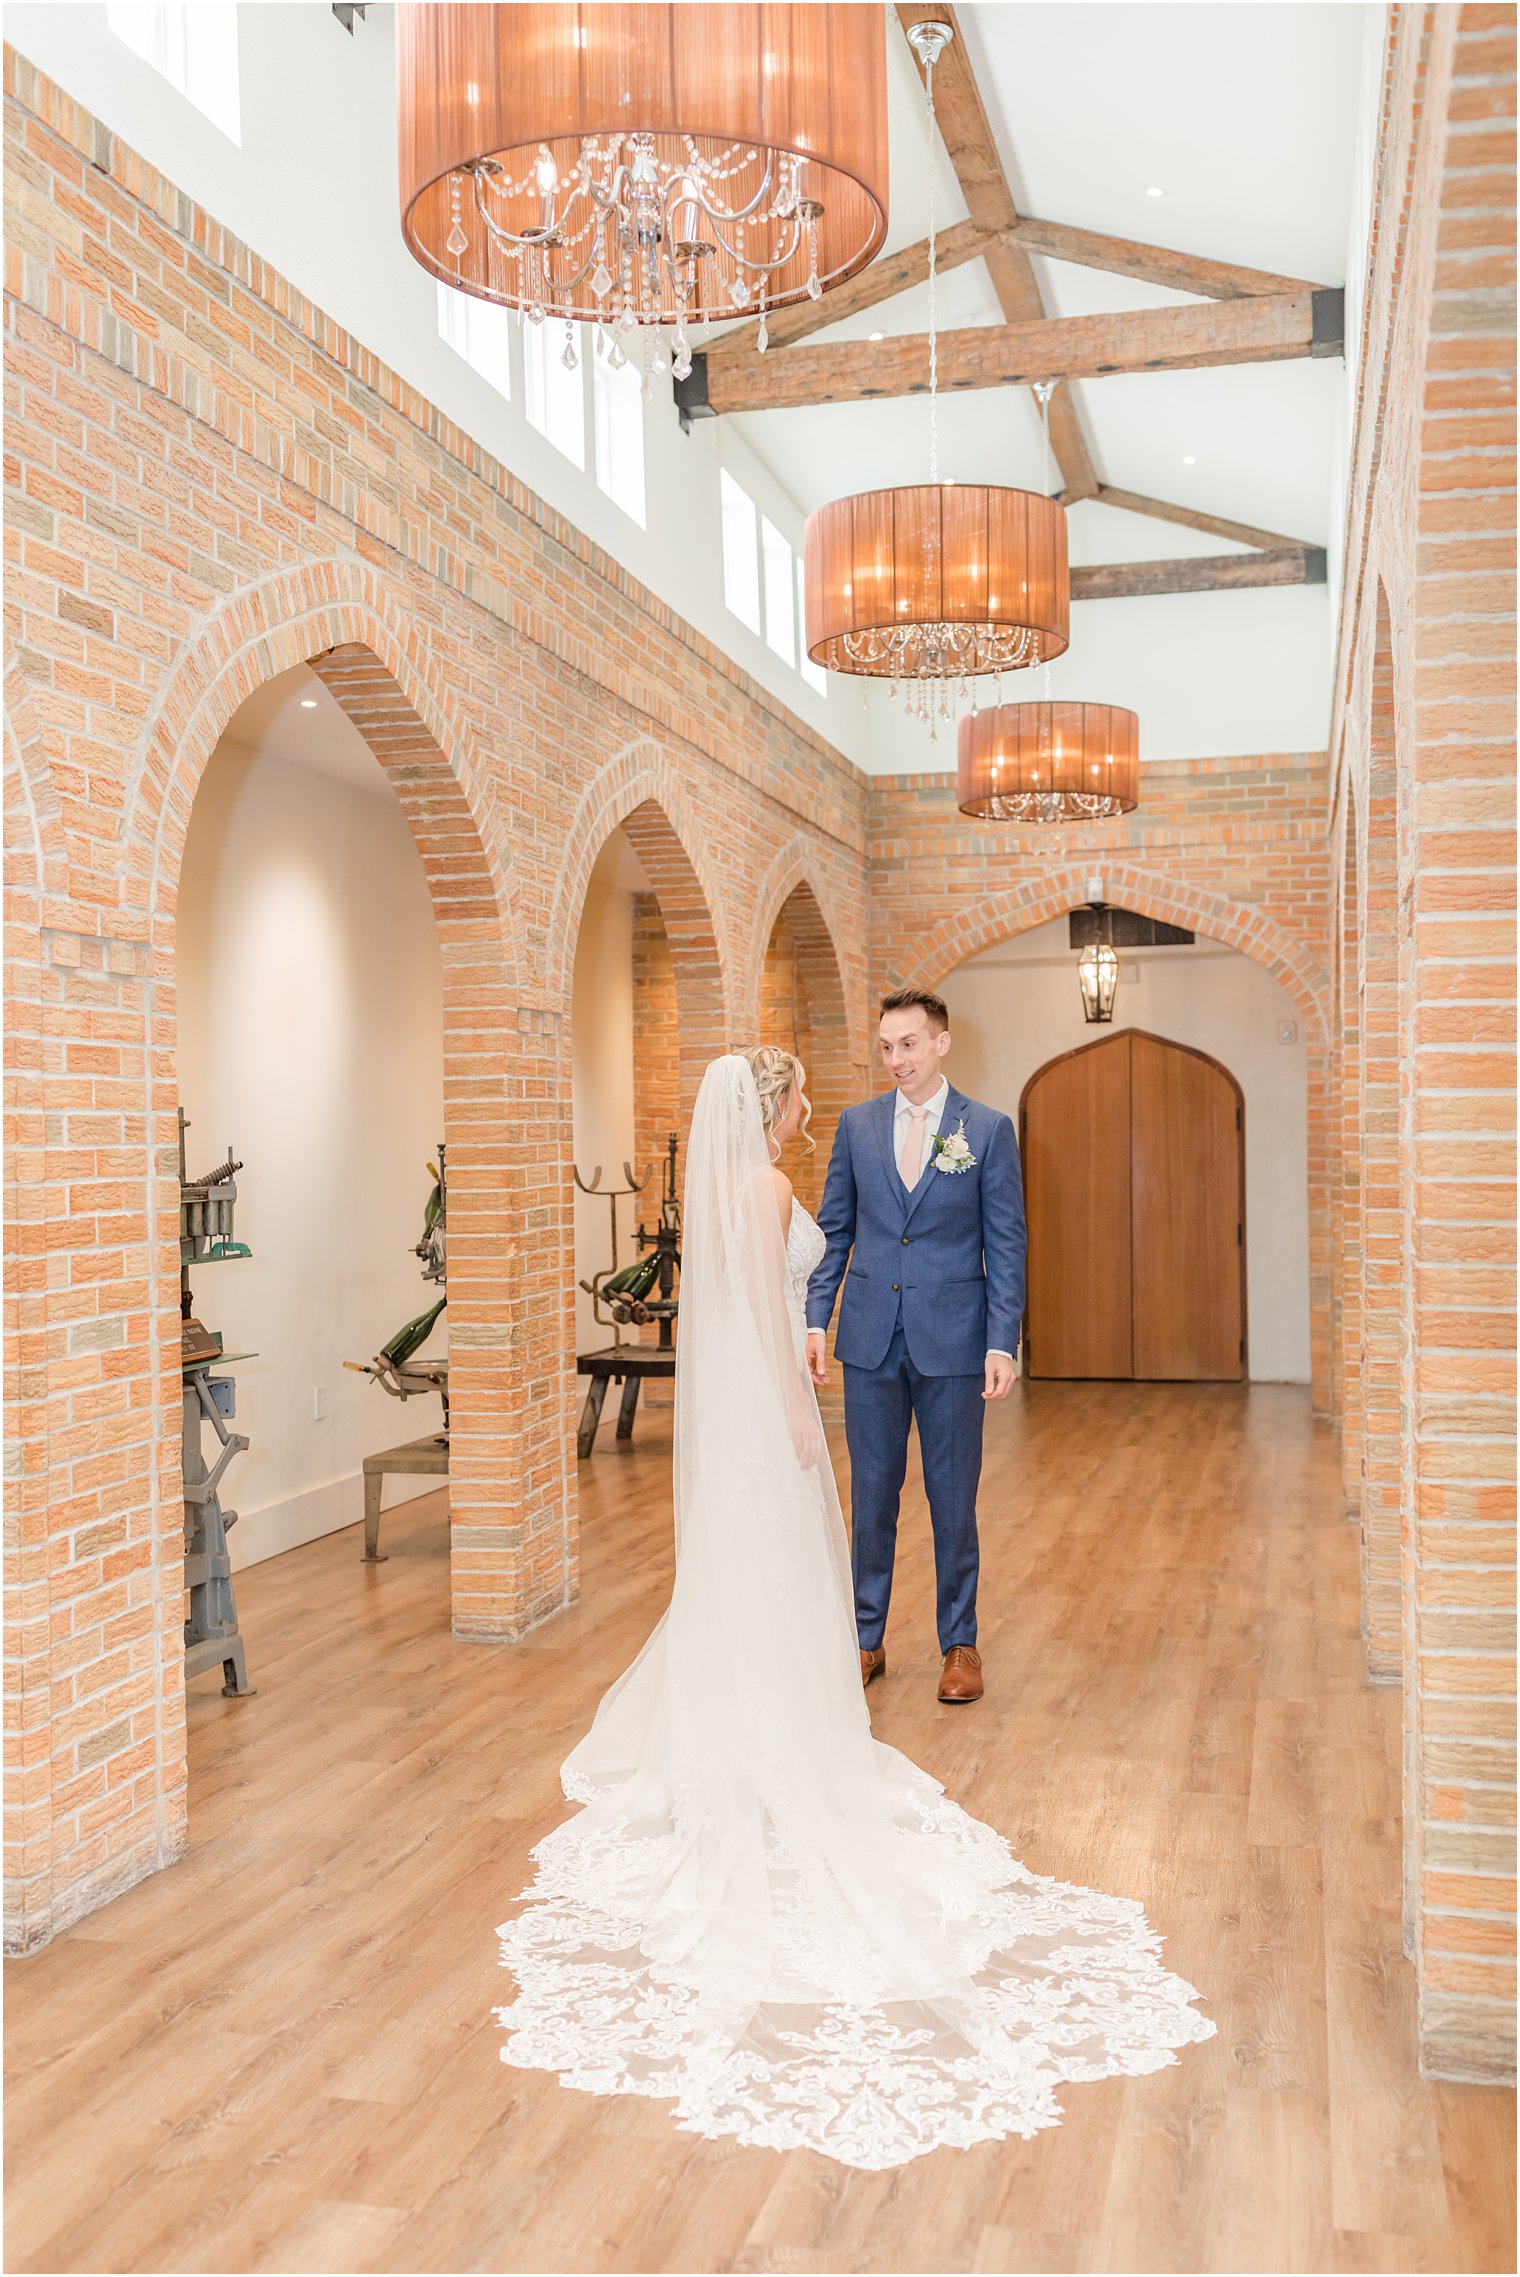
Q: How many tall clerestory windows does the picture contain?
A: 7